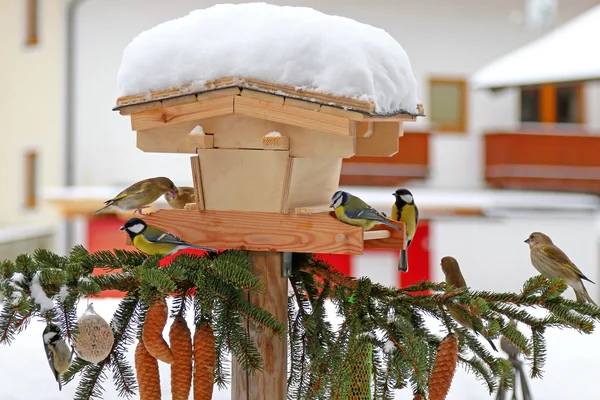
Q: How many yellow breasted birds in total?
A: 3